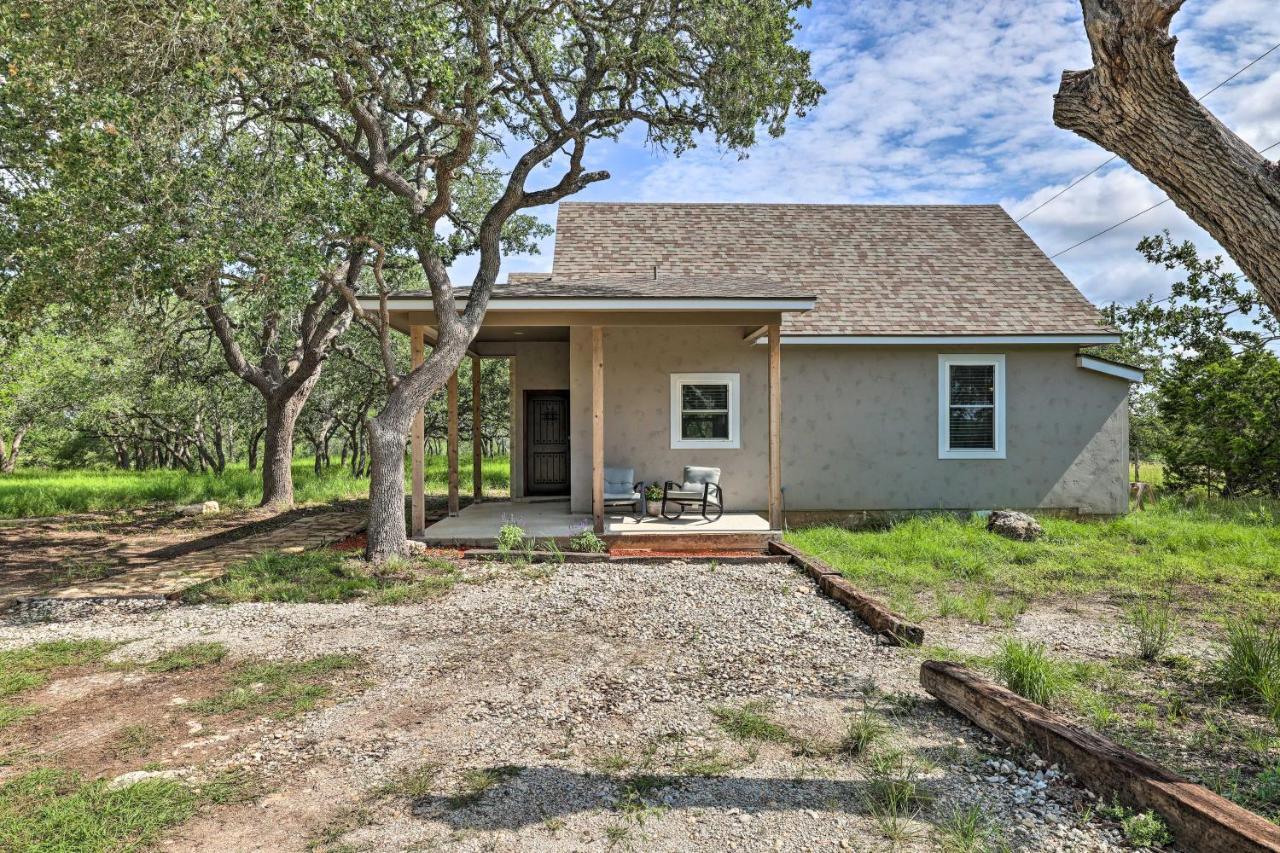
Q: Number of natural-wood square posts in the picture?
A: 5